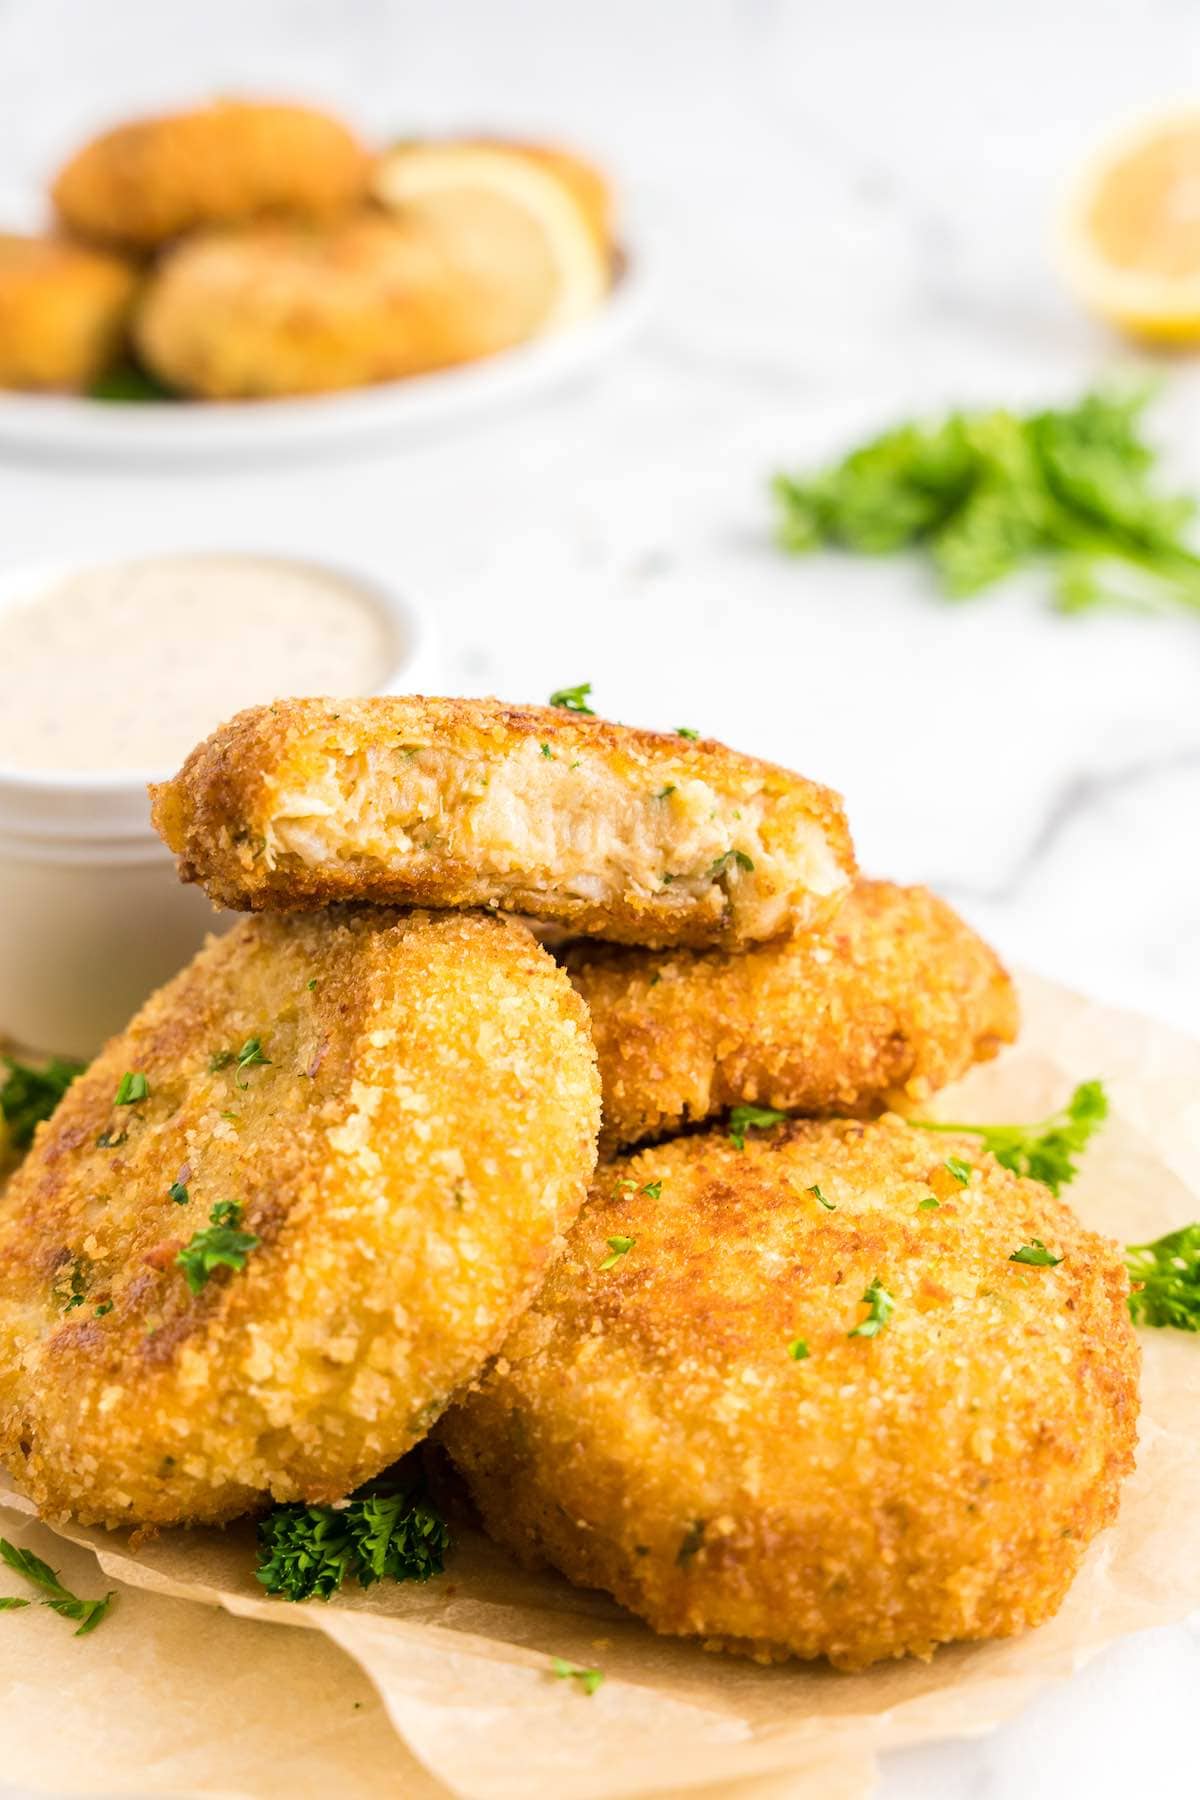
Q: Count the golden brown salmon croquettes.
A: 8